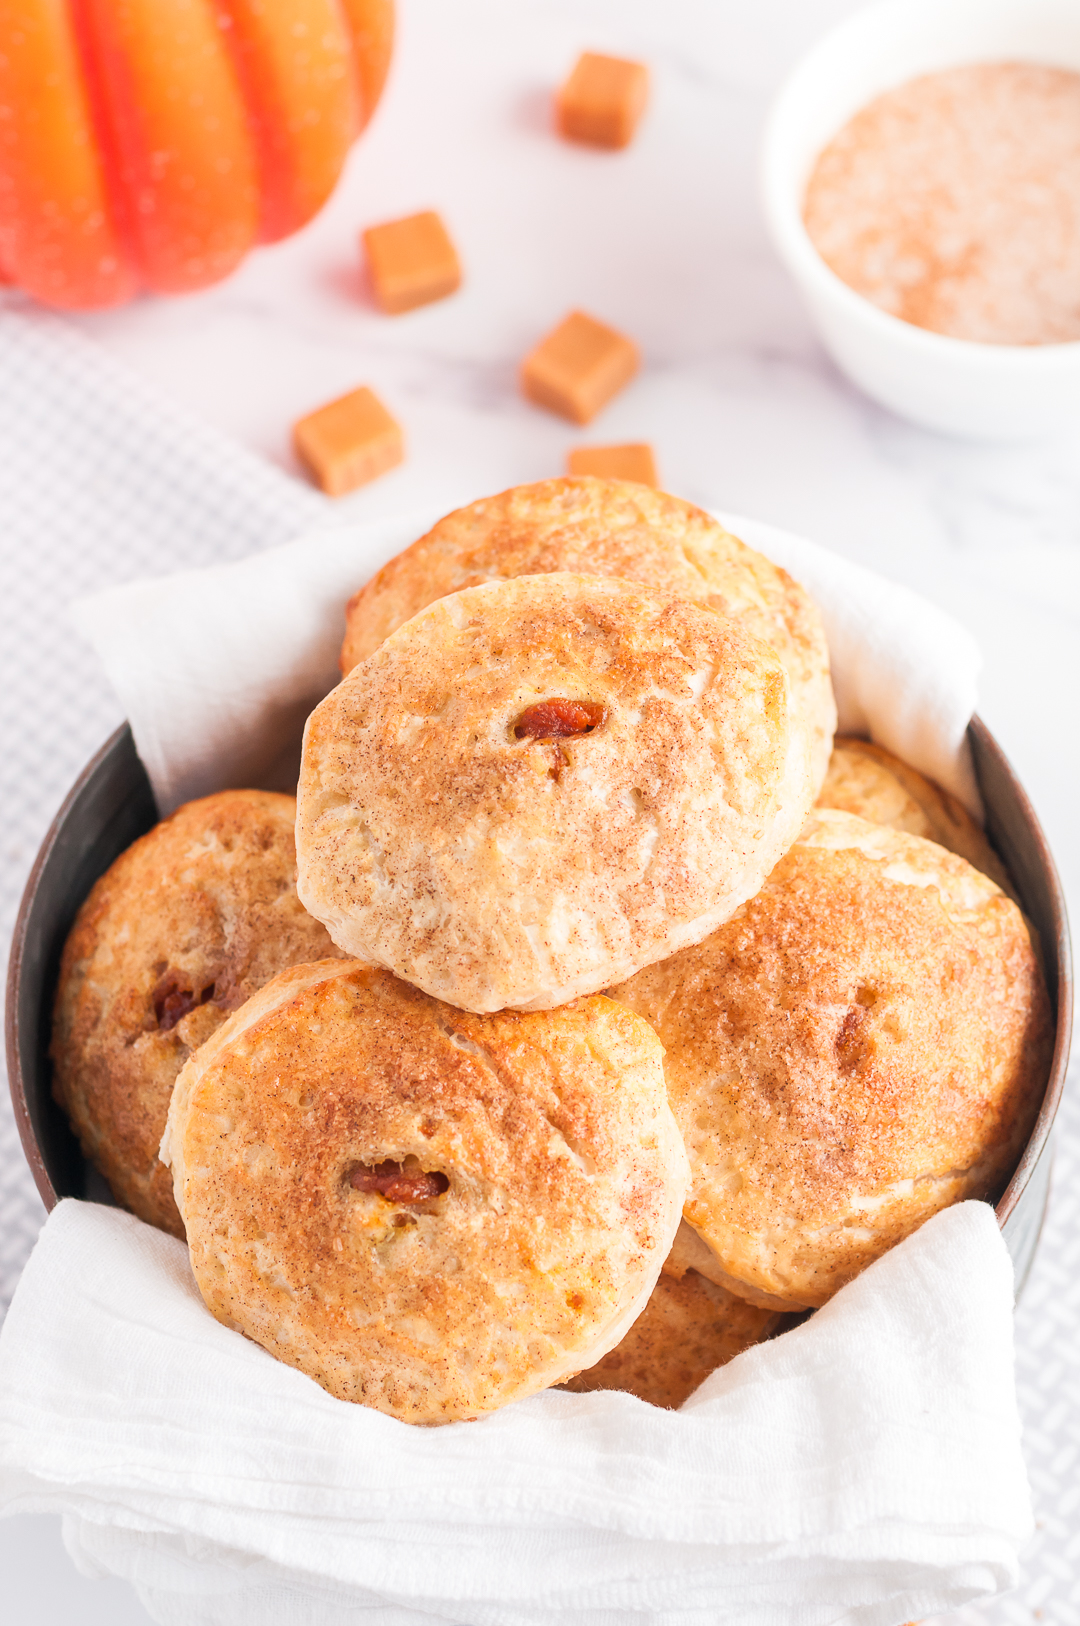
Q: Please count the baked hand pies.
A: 7